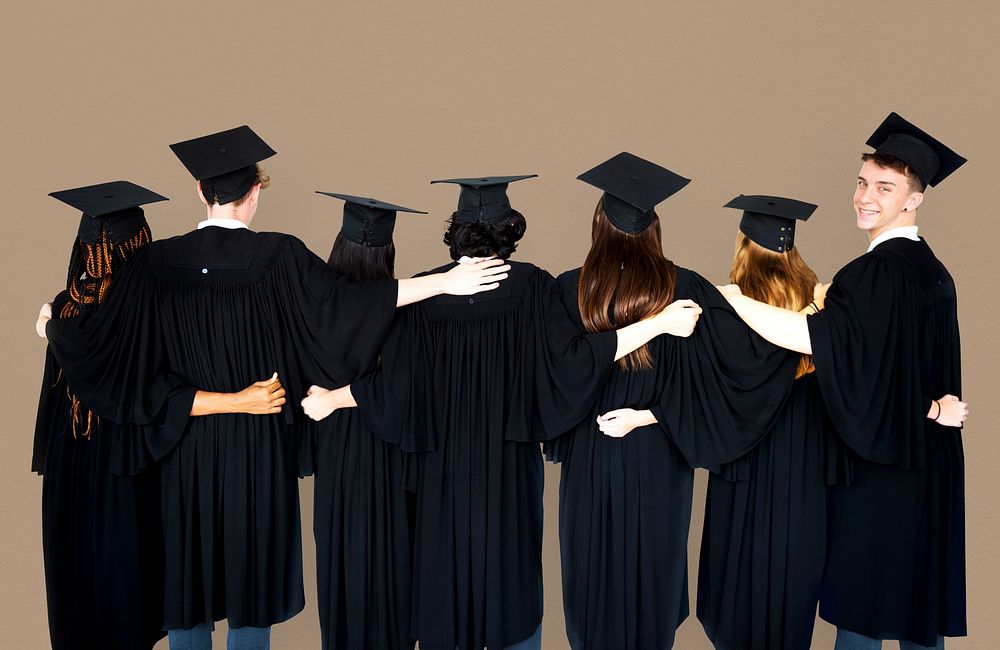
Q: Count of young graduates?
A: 7